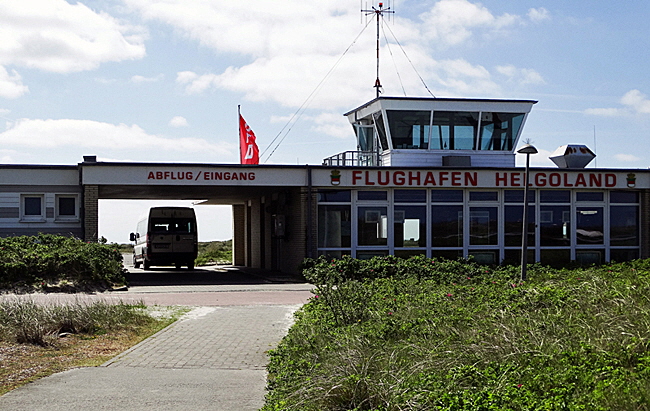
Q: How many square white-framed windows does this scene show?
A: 2